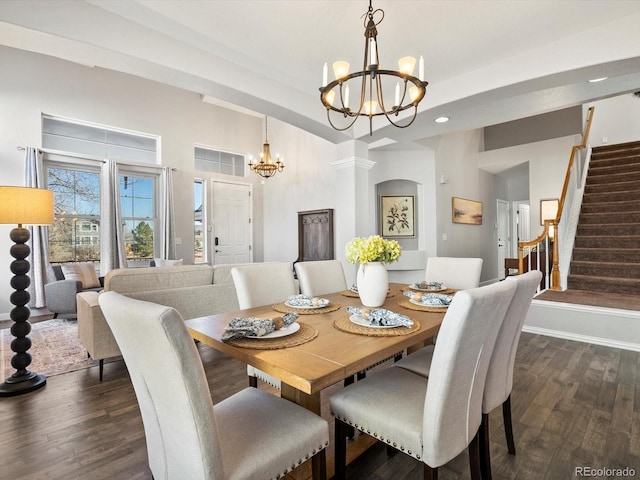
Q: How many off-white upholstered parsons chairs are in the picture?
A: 6